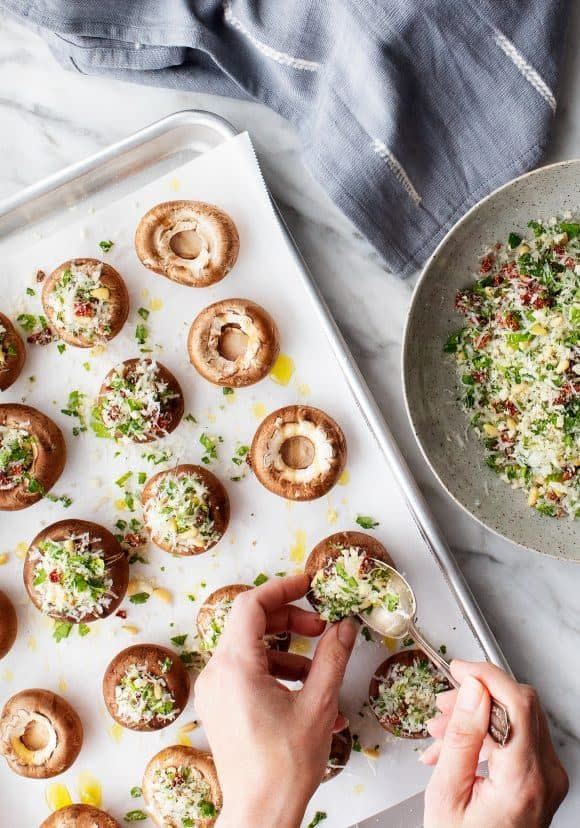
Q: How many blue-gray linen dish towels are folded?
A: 1